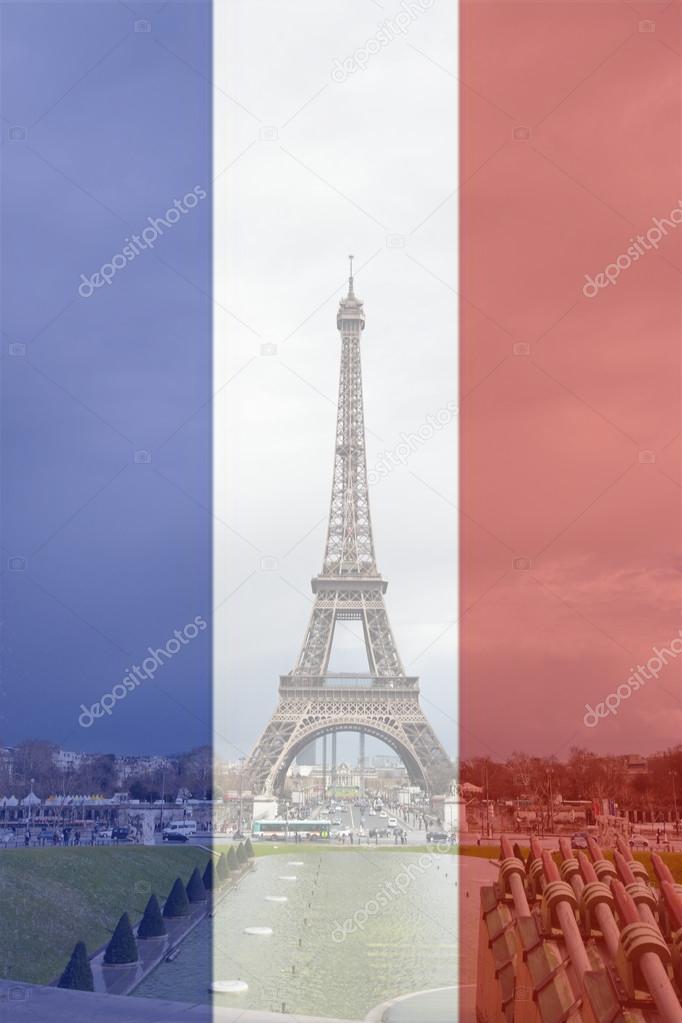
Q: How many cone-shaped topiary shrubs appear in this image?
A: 10